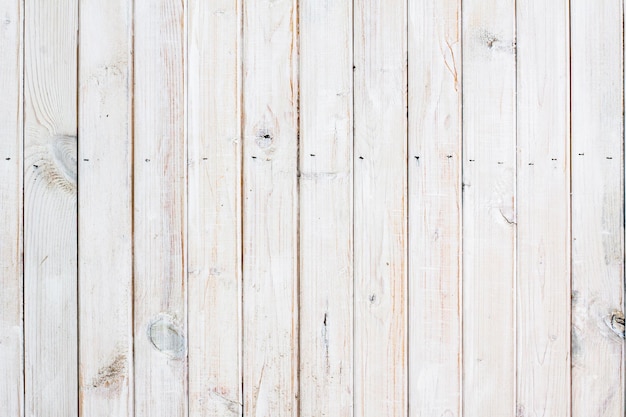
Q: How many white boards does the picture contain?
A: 12